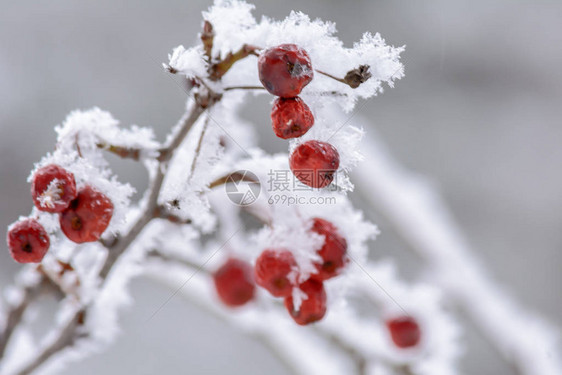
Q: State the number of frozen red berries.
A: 11